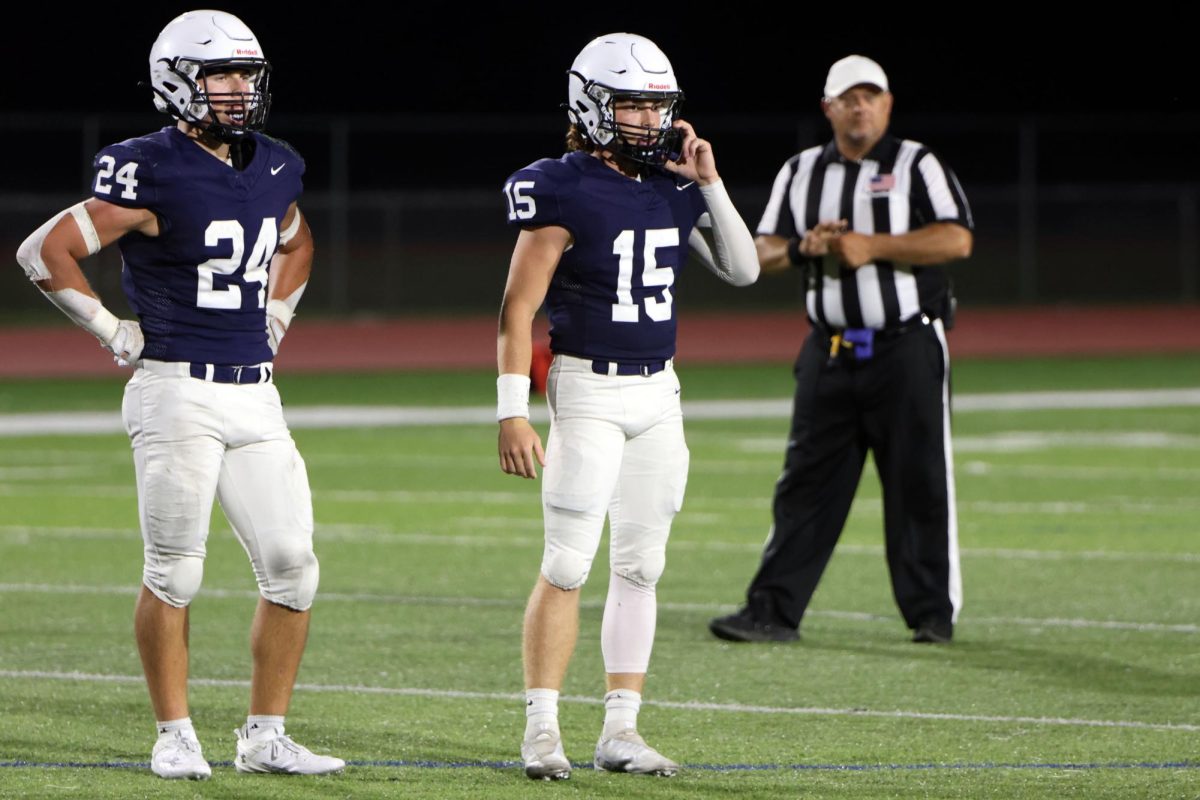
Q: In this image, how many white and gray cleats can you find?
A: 4